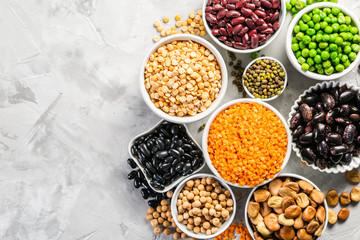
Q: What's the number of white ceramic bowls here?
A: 9